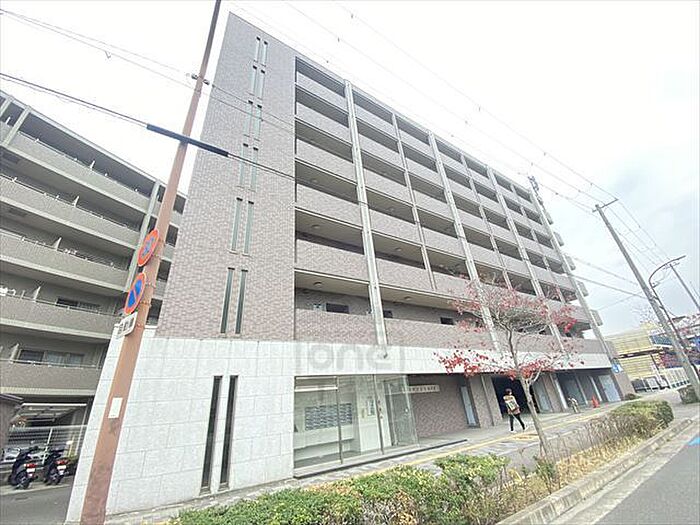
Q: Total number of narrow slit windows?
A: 14